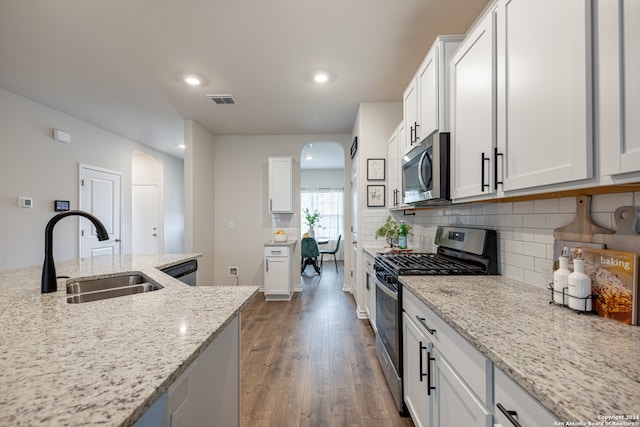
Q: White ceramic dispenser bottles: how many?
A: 2